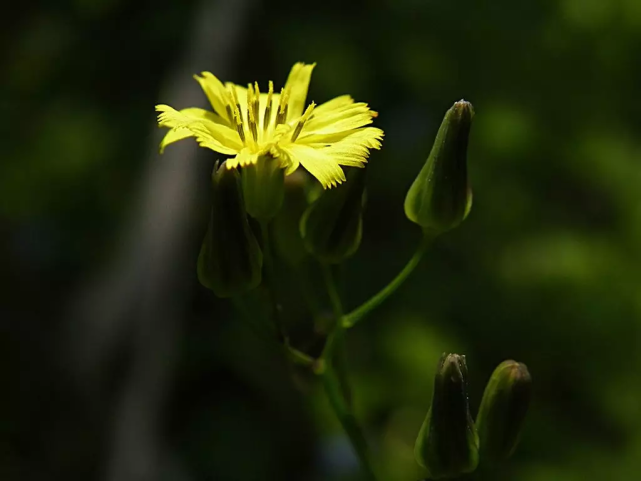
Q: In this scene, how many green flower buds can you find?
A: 5